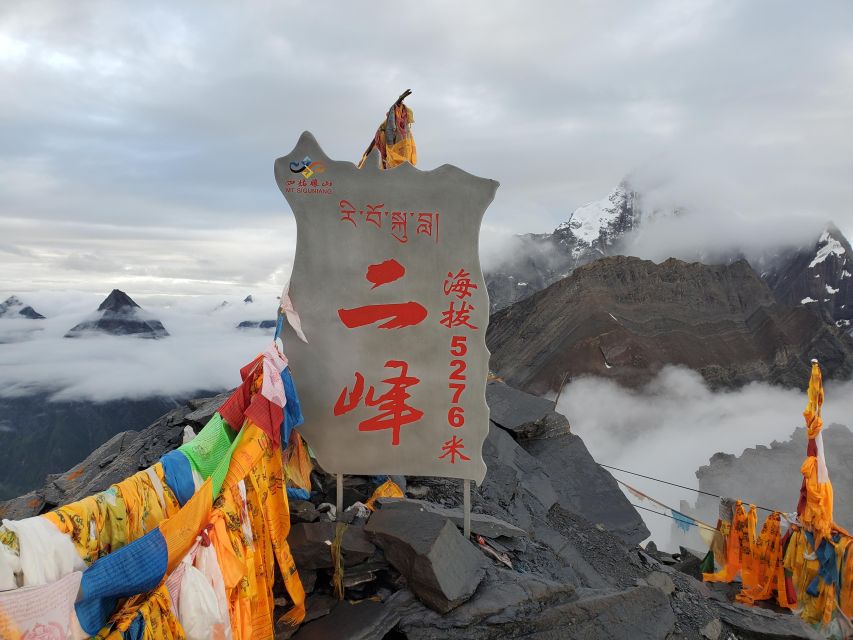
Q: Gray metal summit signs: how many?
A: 1